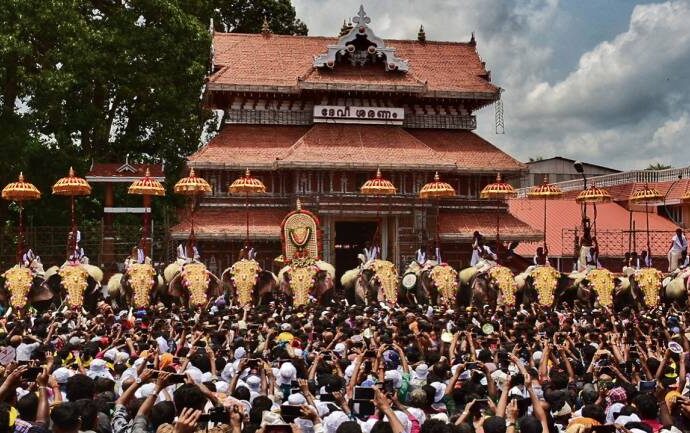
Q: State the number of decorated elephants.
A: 12